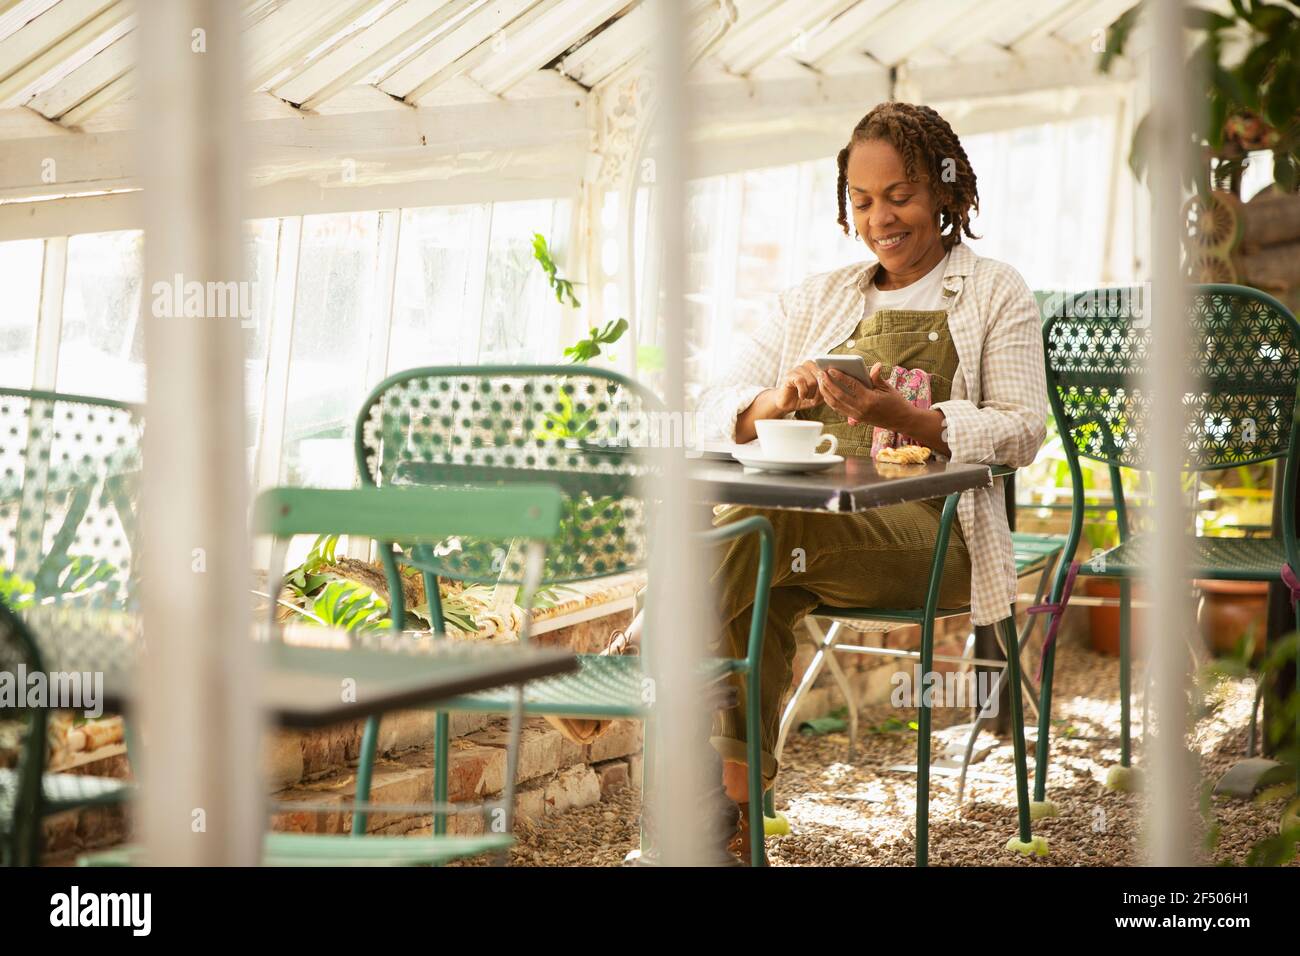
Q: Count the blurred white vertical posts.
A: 3